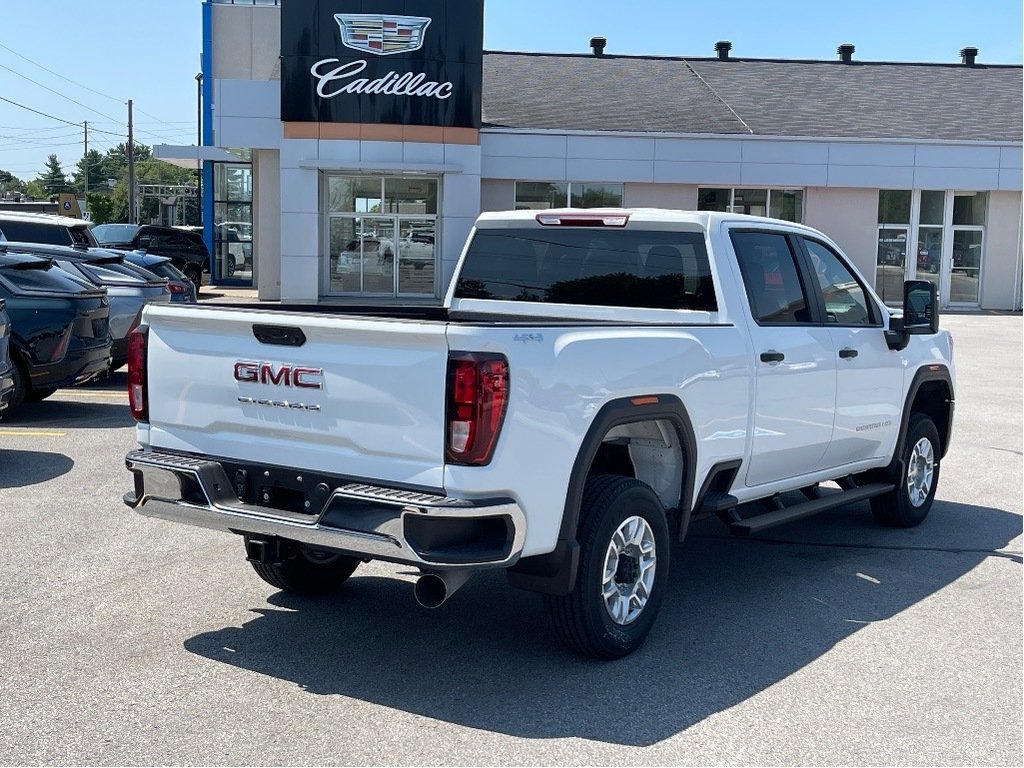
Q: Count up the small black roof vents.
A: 4